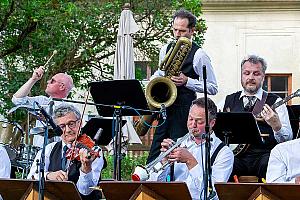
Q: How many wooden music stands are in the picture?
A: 3